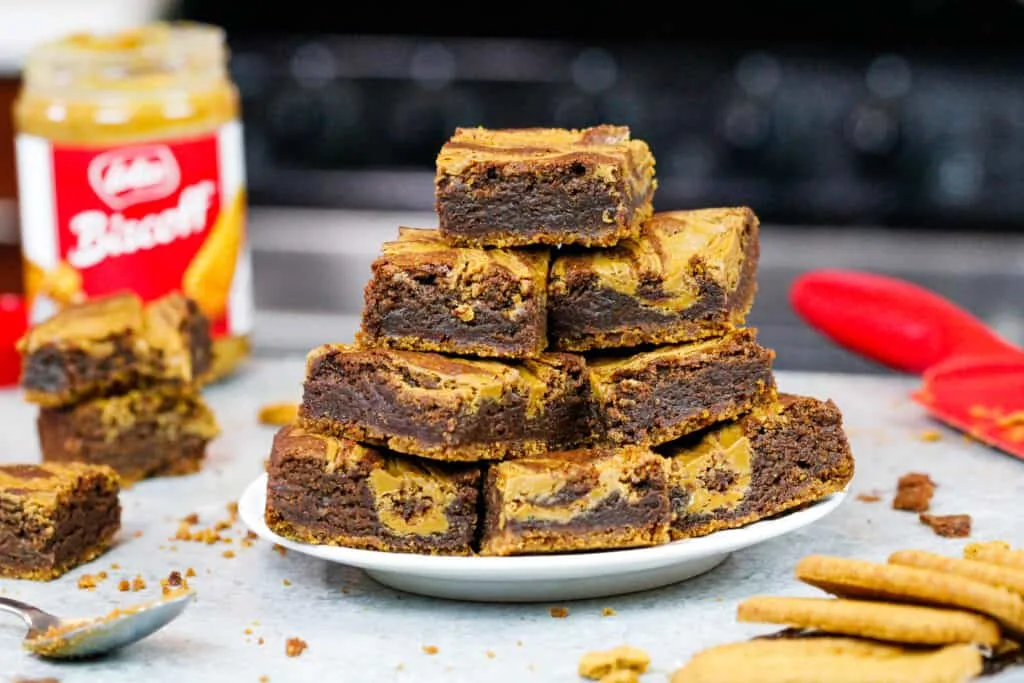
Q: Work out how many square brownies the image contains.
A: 11